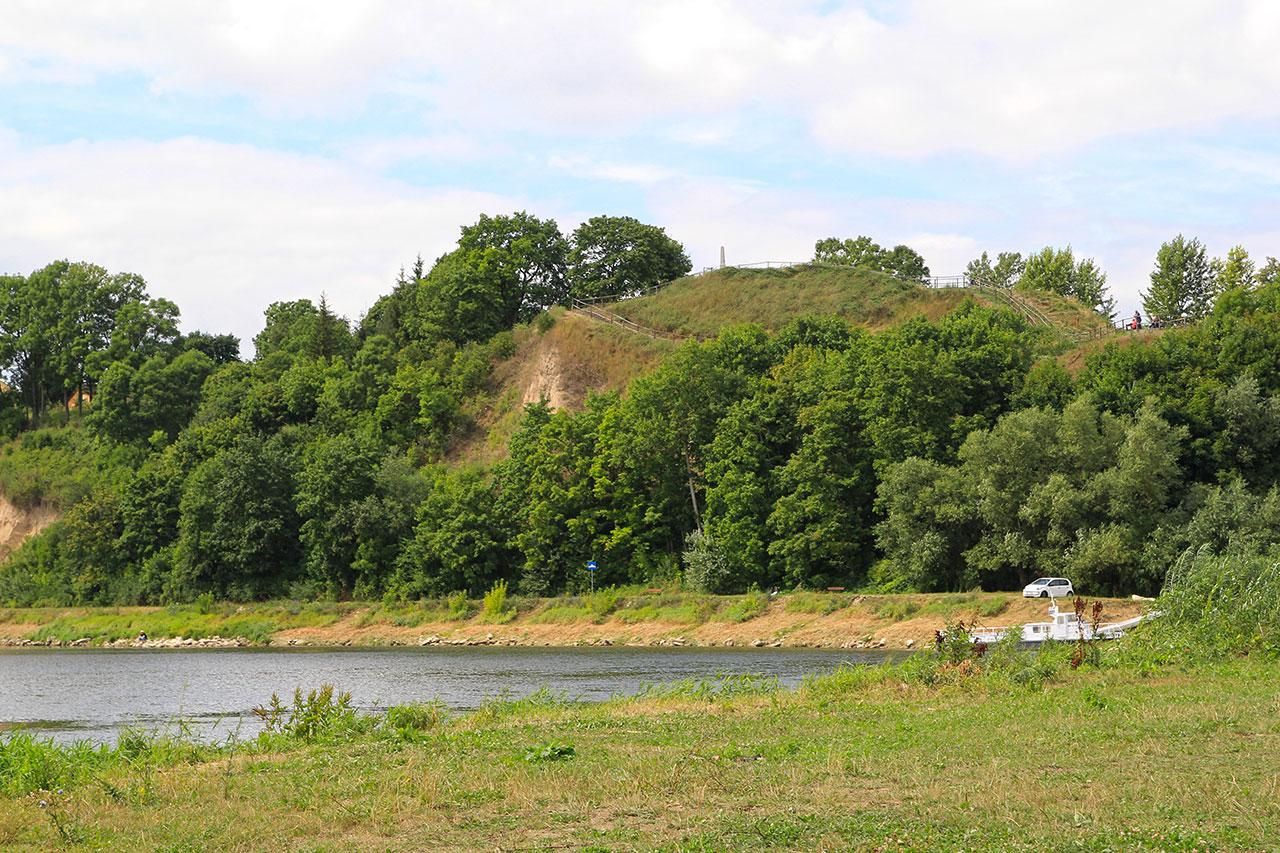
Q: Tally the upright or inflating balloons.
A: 0